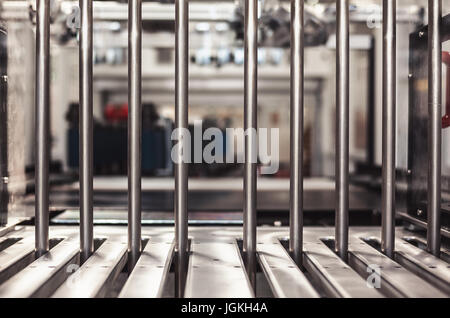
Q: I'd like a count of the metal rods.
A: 9